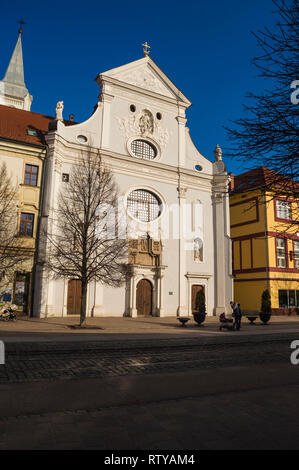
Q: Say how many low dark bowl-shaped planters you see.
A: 2